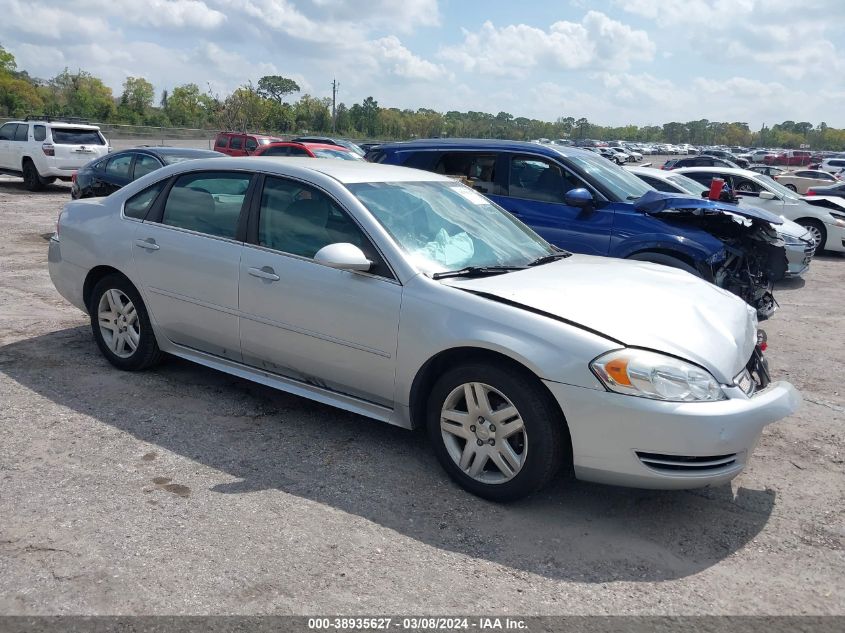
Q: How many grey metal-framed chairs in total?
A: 0